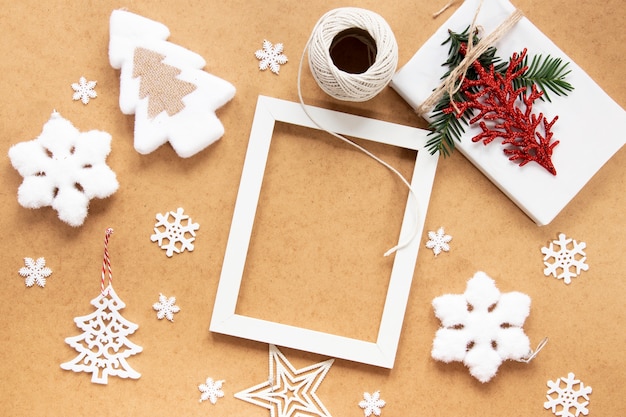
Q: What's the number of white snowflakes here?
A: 12